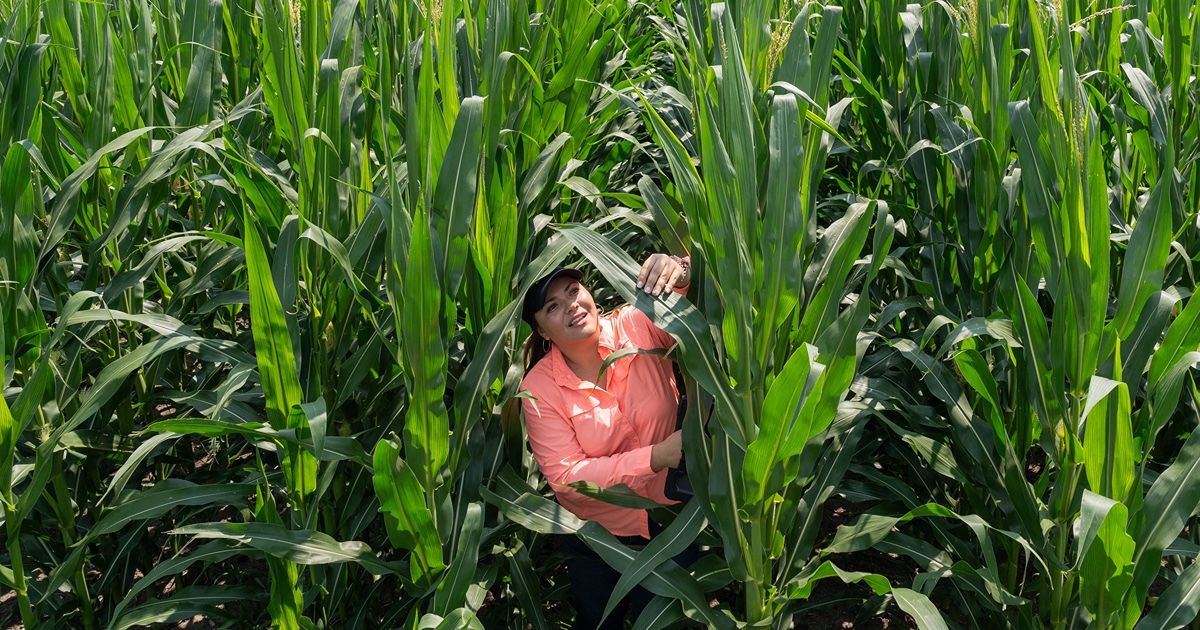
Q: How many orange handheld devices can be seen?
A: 0